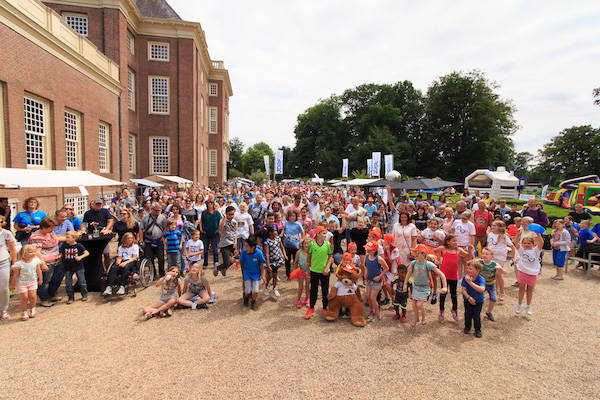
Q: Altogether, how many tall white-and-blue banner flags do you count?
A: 6